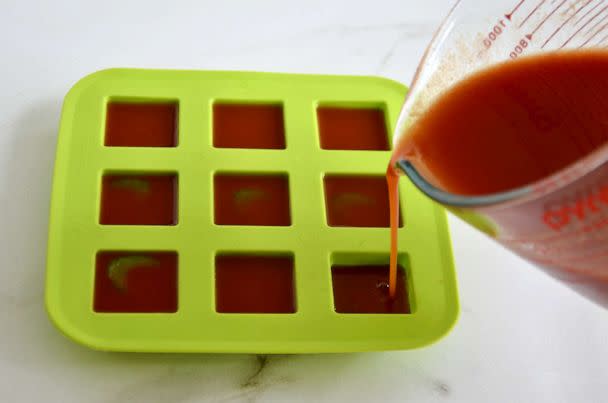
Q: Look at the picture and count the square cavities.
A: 9